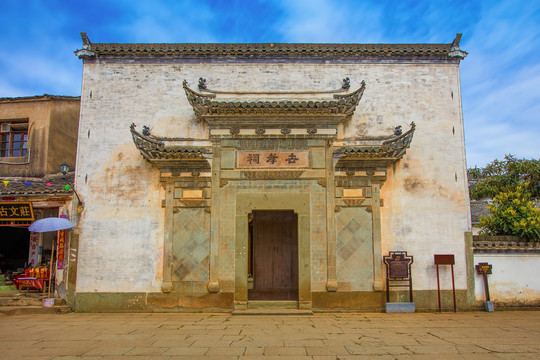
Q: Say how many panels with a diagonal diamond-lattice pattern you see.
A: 2